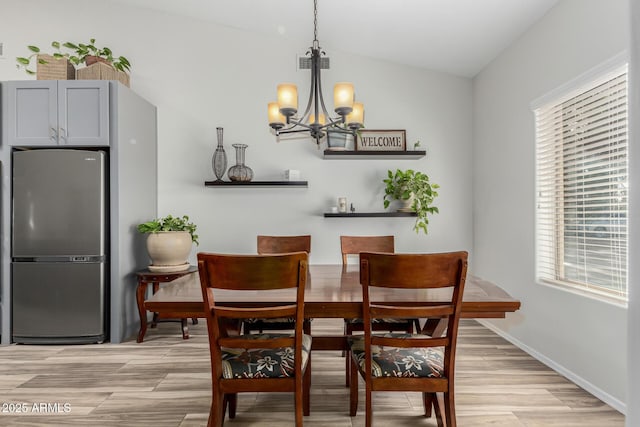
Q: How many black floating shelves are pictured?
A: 3